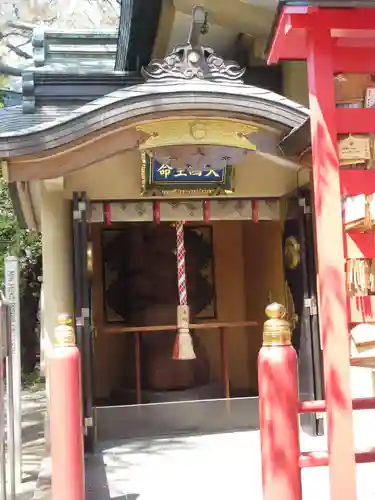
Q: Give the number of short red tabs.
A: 4